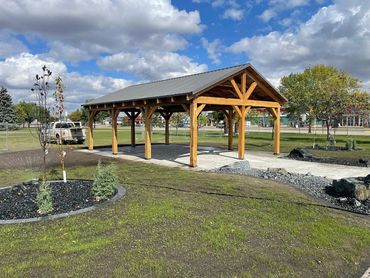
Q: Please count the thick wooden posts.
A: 9